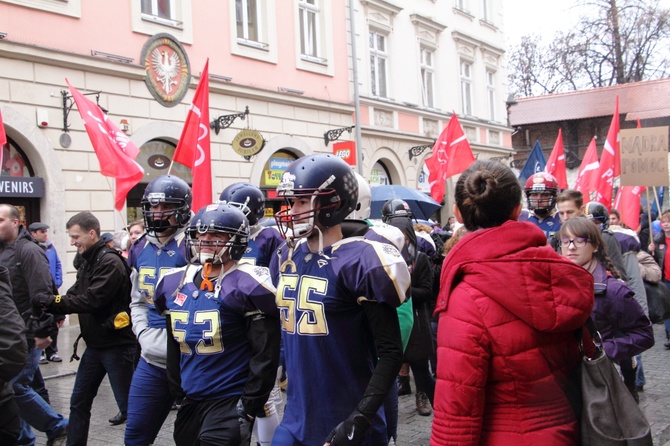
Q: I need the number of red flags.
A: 8